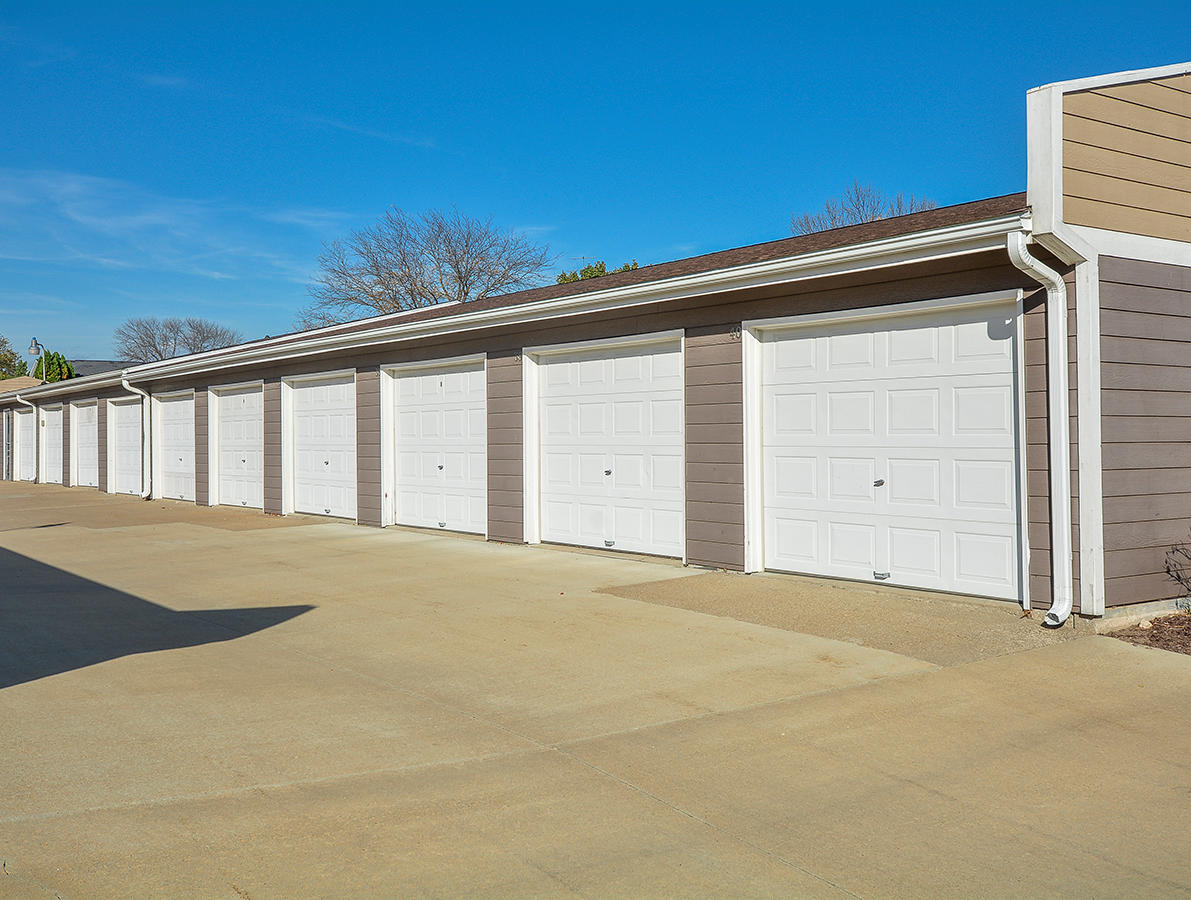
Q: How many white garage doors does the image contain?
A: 10